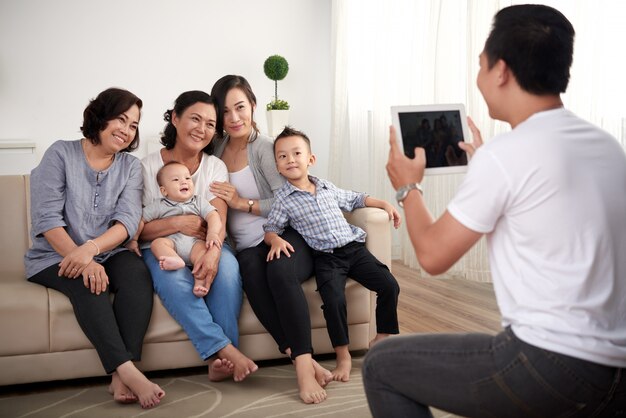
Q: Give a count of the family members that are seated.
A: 5